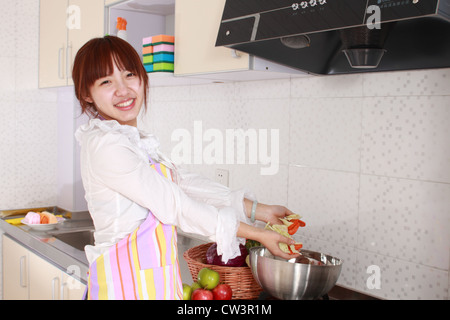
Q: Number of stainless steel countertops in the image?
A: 1